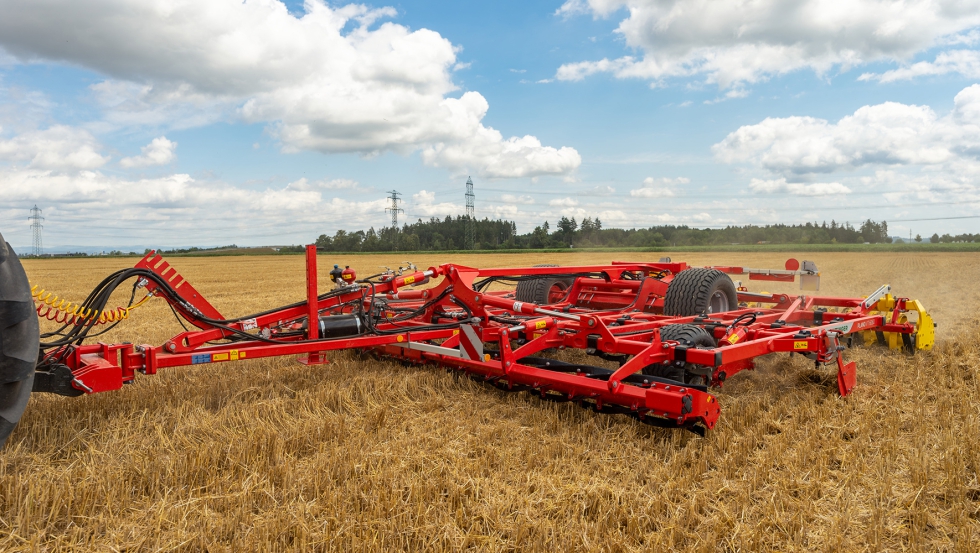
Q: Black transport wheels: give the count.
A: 3